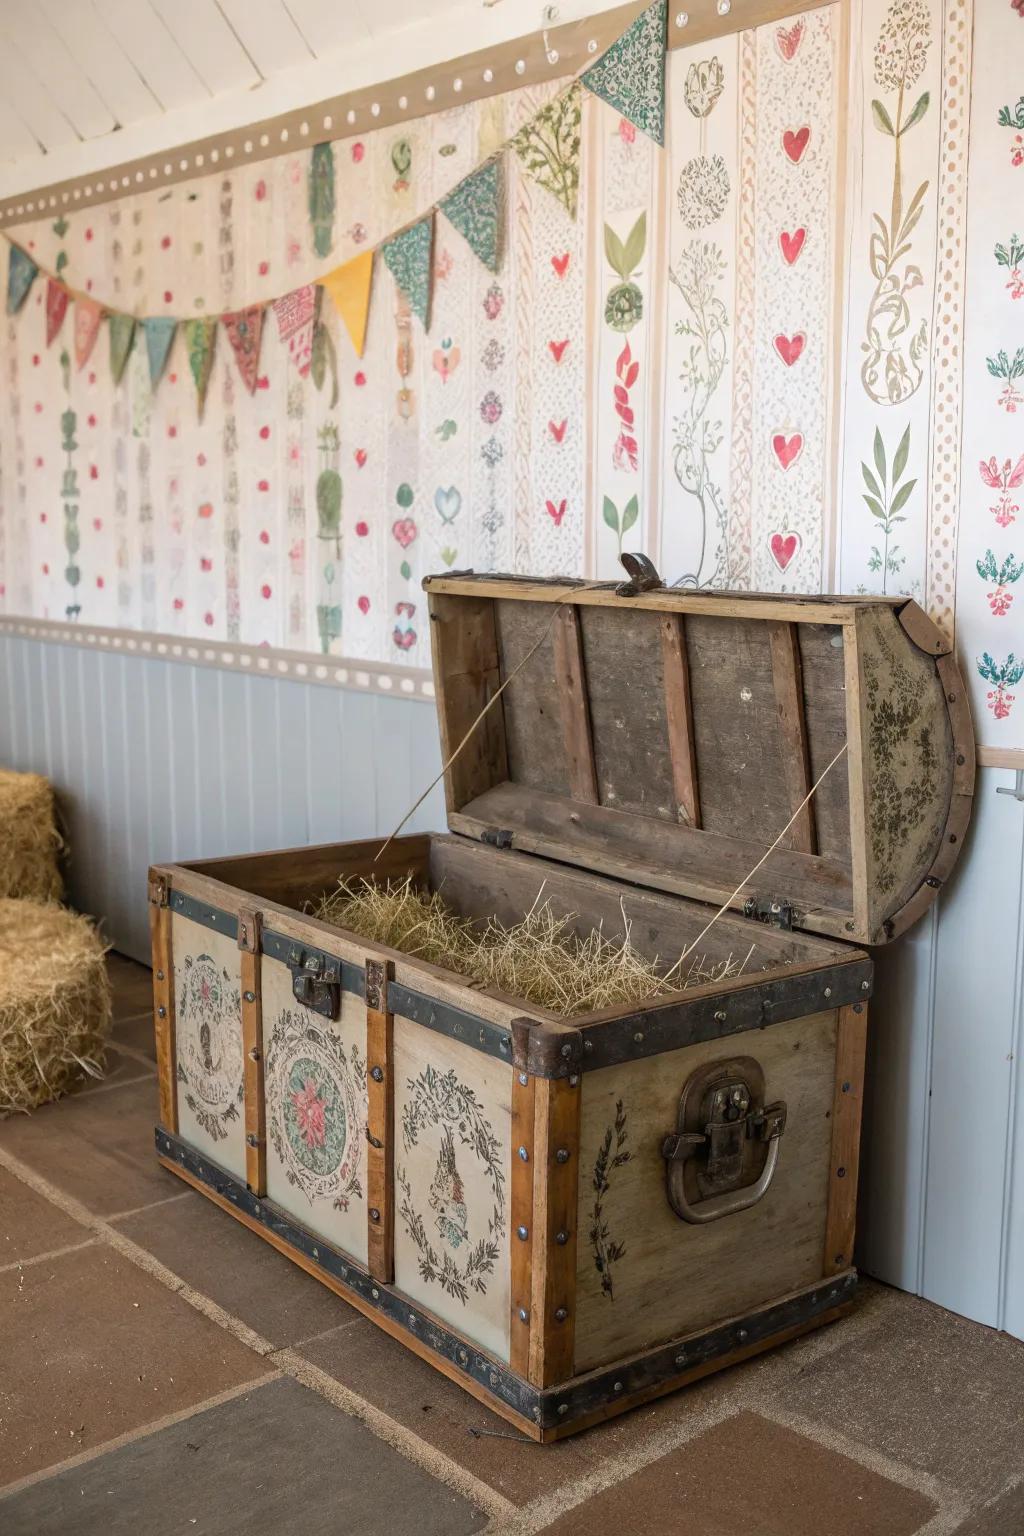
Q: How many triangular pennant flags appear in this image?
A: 13